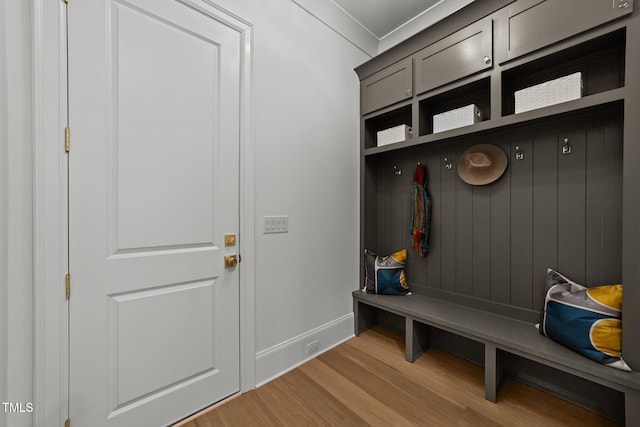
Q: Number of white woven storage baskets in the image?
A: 3